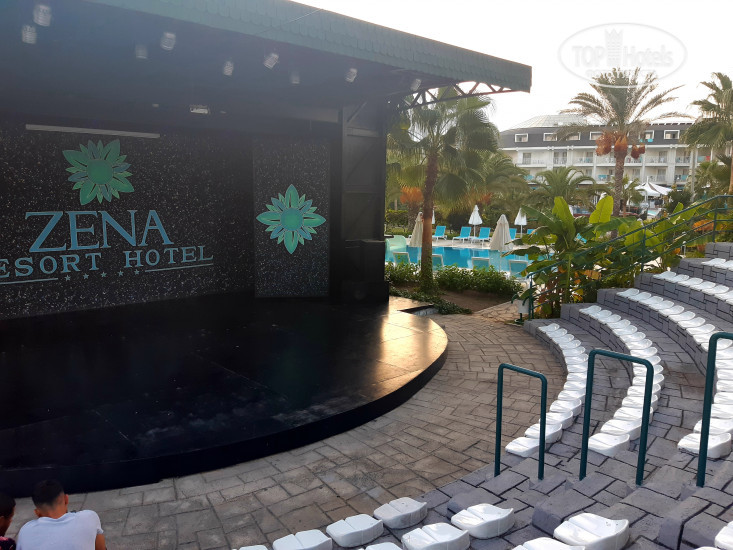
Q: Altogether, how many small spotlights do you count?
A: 9